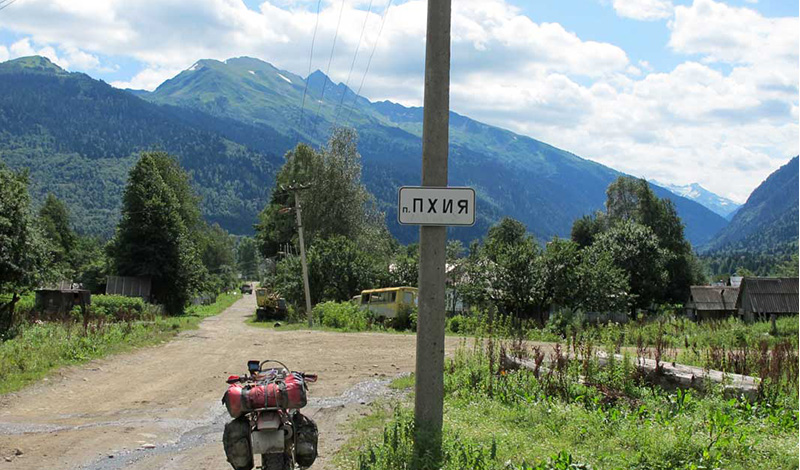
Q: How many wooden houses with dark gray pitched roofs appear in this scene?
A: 2